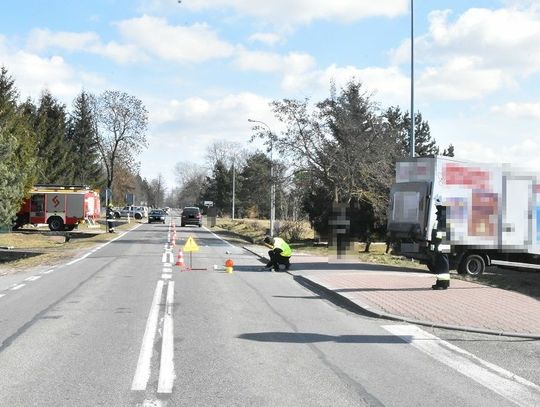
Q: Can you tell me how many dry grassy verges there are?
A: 2